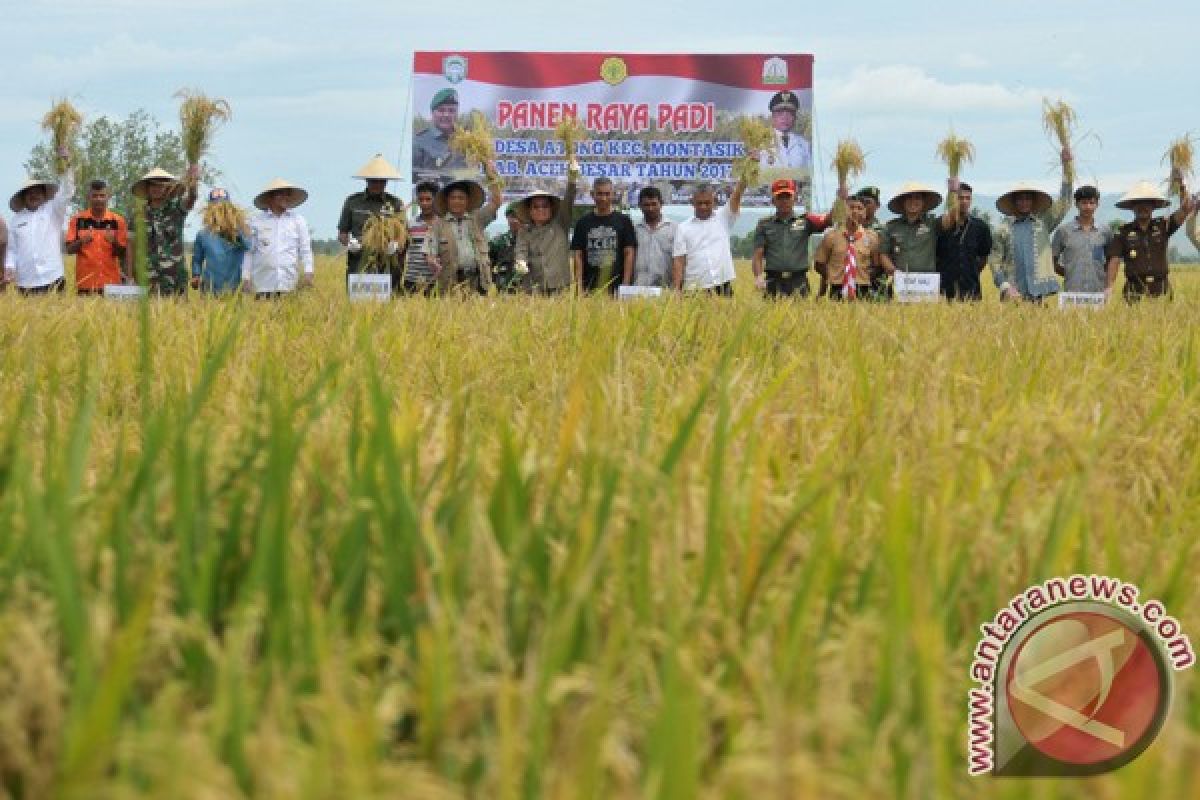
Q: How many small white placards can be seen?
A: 5